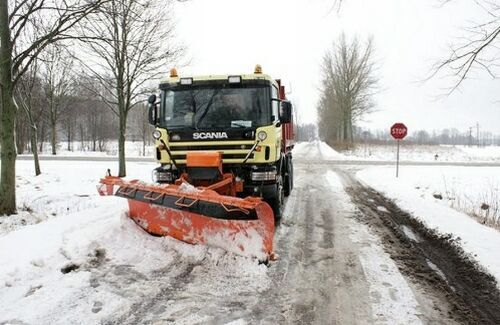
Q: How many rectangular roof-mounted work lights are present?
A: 2